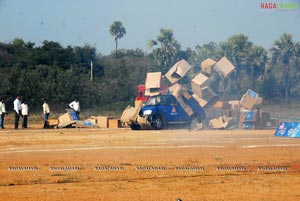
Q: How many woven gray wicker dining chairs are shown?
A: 0